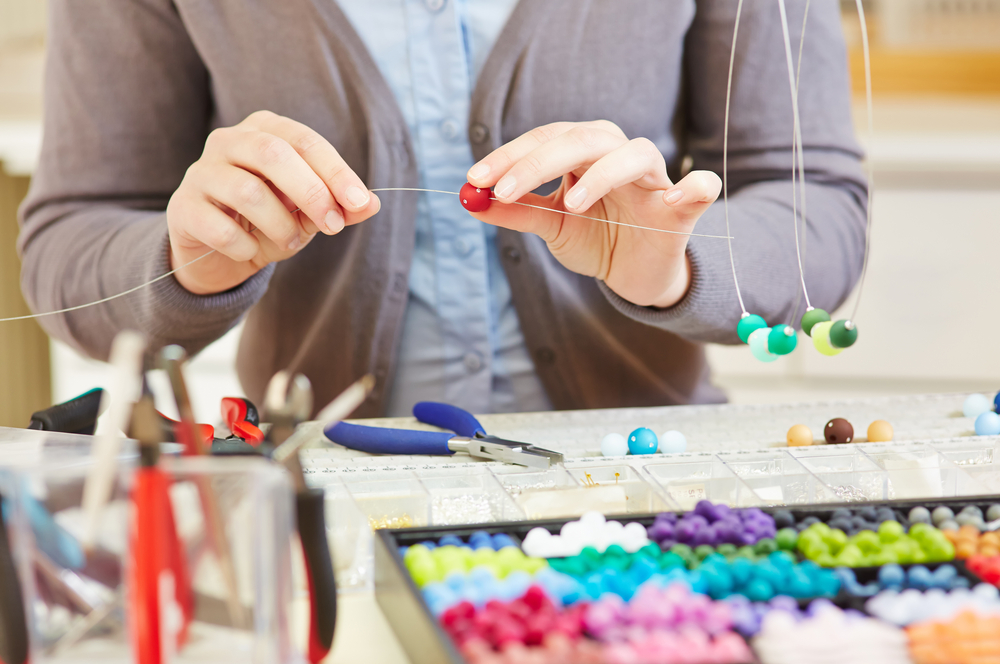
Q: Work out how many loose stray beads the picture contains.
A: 9